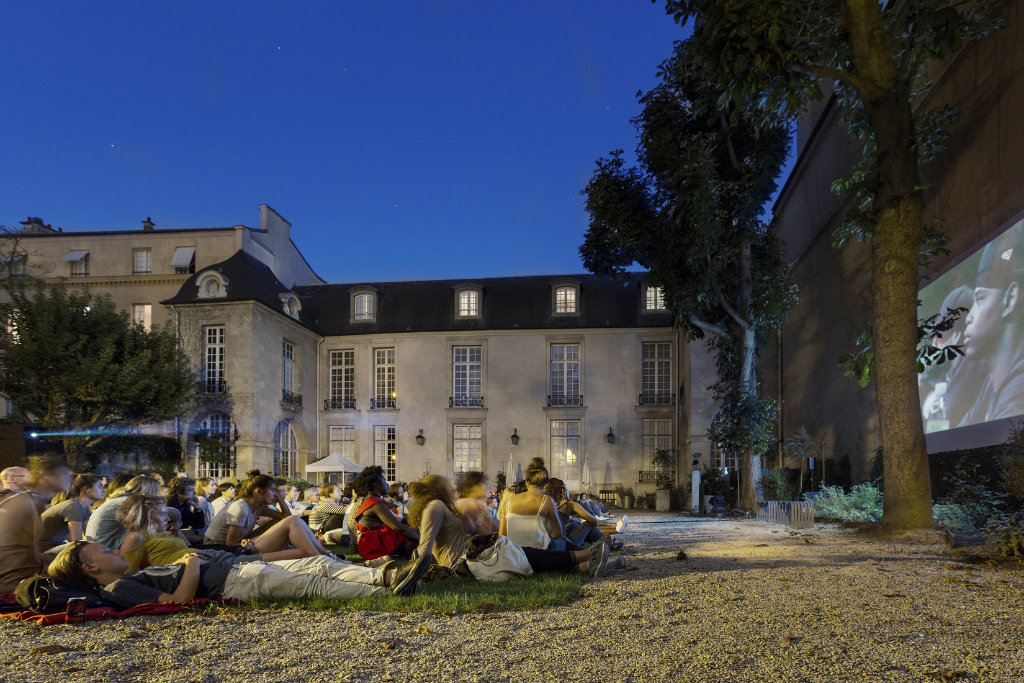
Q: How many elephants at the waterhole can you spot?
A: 0